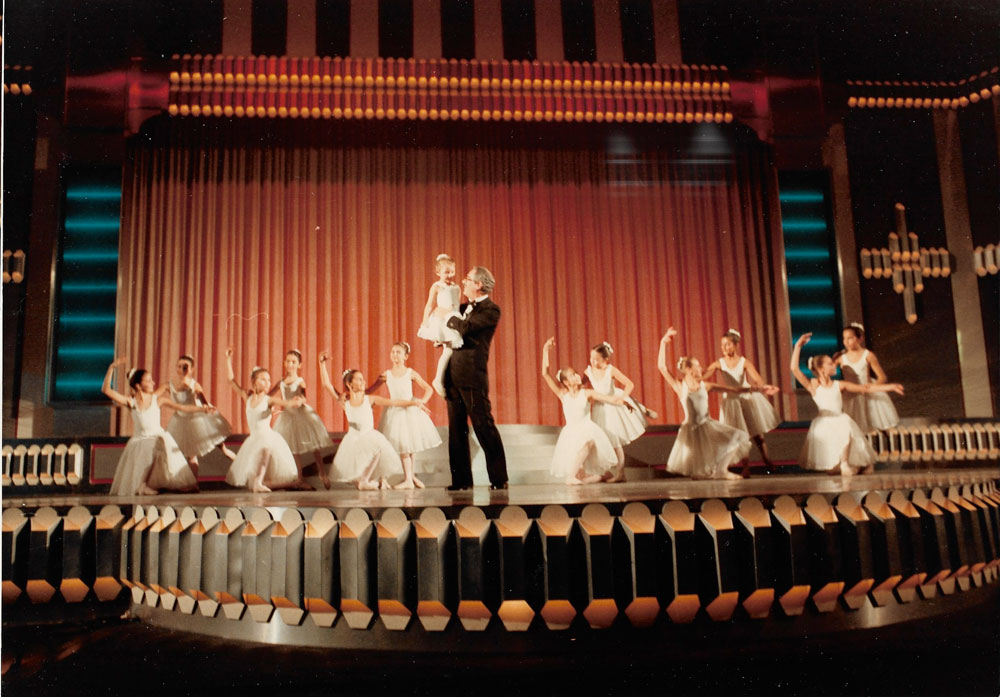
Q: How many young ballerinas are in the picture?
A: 13